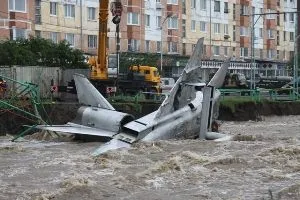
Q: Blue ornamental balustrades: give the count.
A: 0